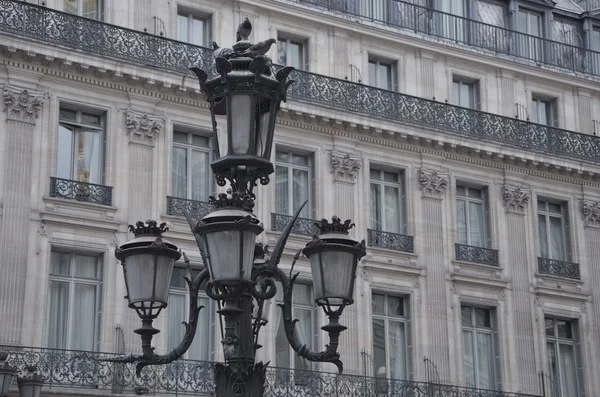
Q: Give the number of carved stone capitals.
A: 6